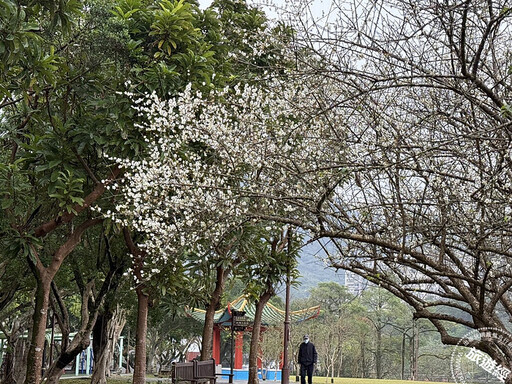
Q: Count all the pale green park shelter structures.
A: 1